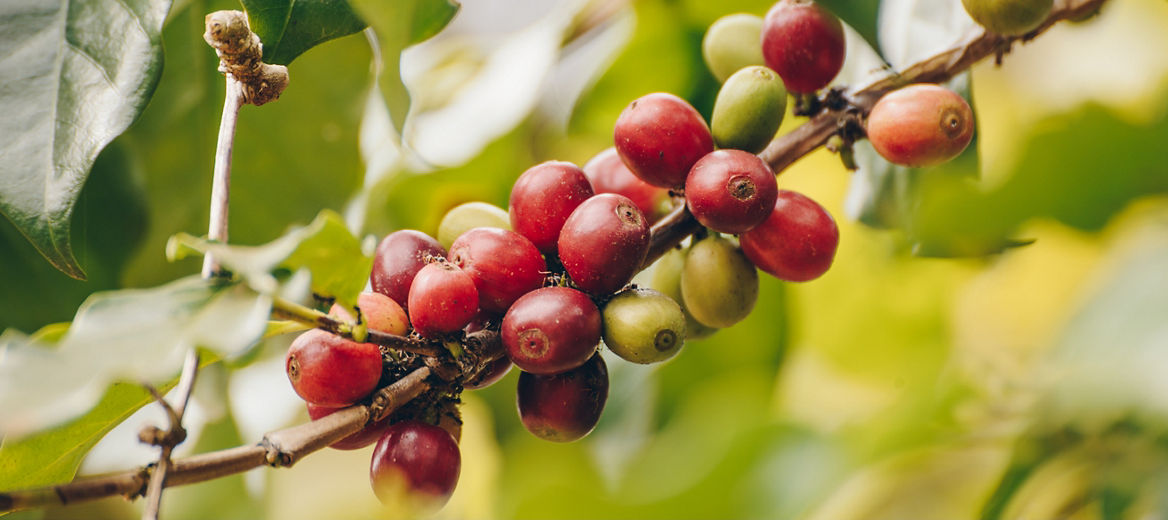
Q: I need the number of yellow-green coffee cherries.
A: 7